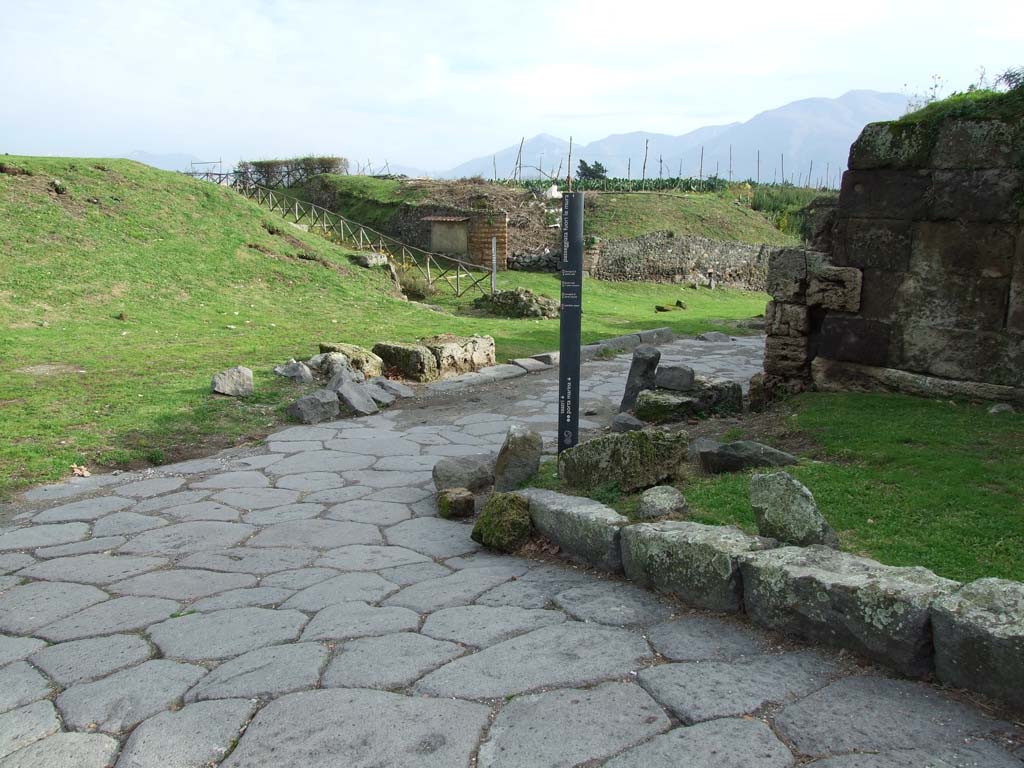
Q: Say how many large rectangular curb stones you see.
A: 4